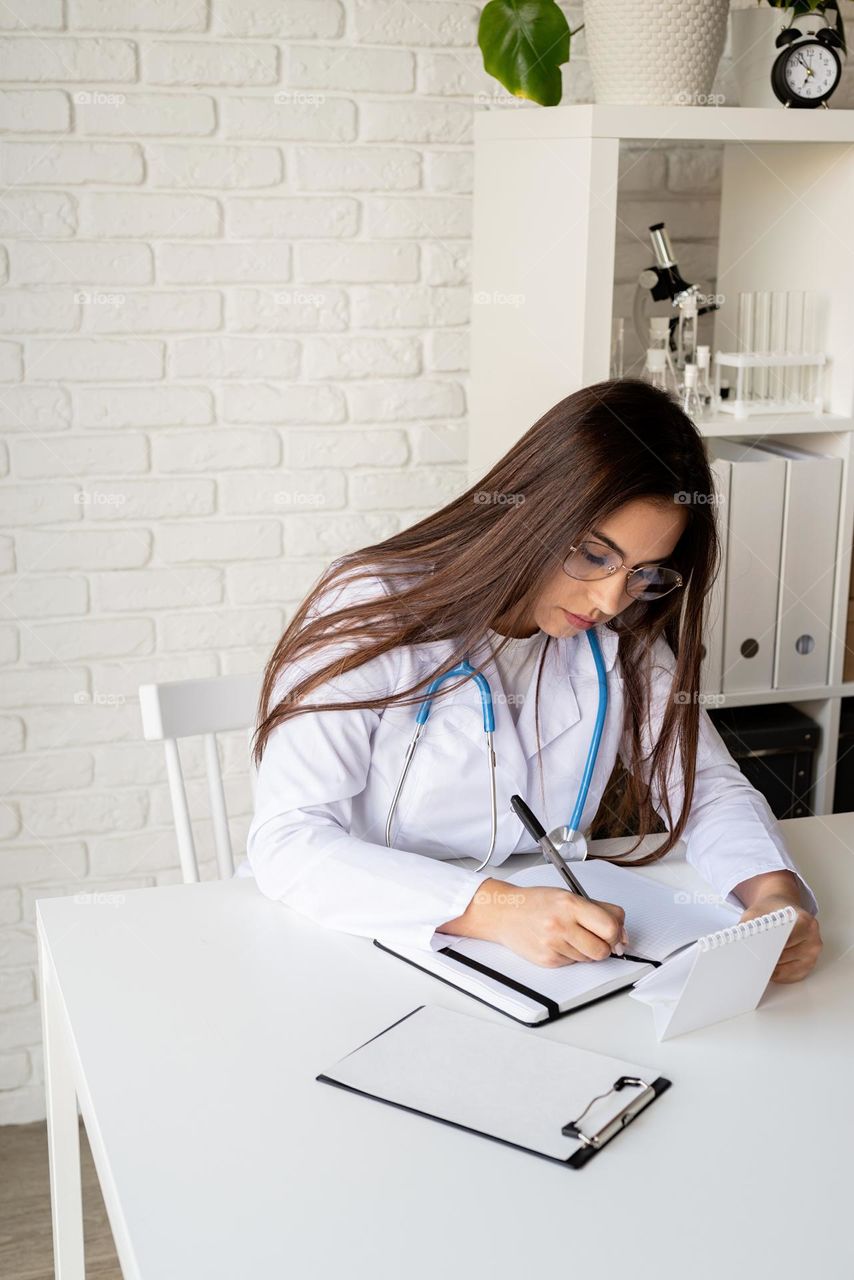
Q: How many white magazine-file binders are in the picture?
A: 3